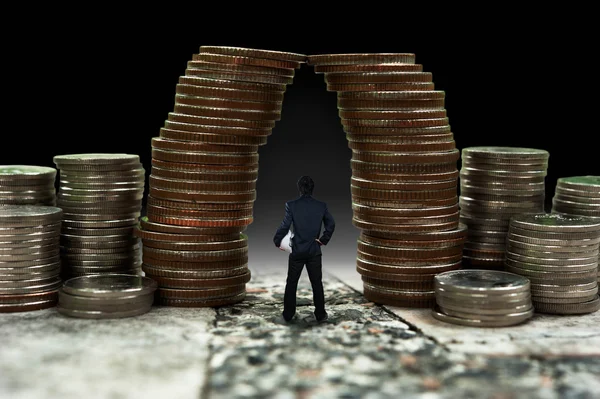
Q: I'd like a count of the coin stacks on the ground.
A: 10